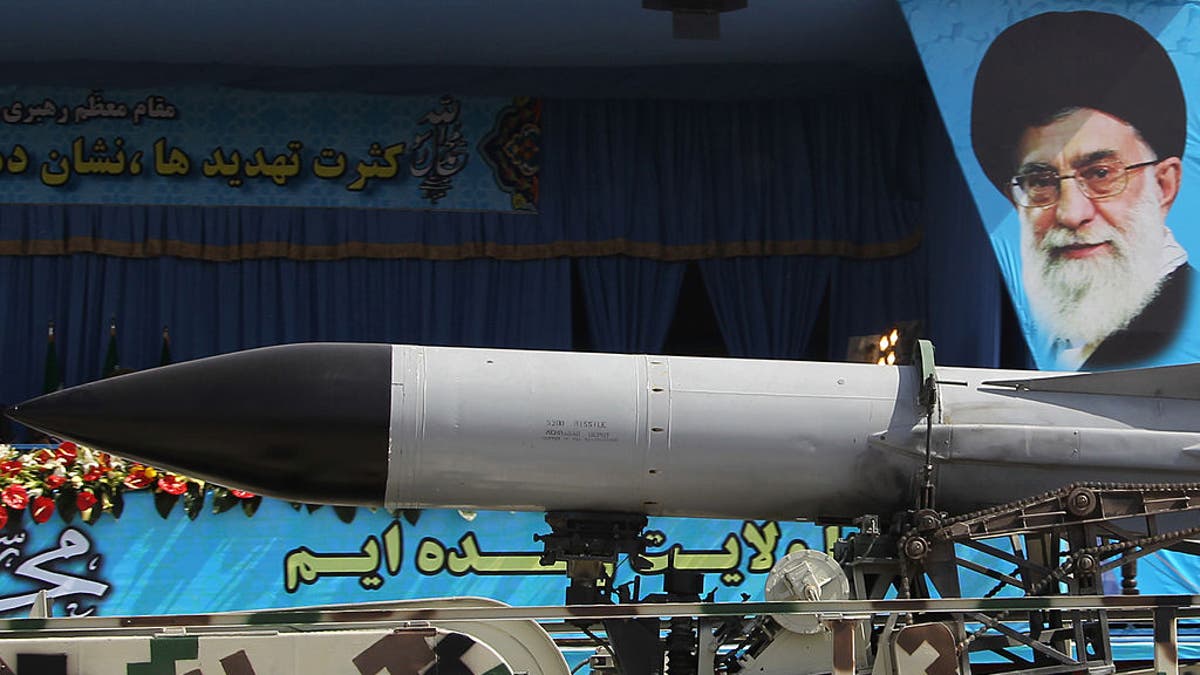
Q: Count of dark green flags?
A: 3